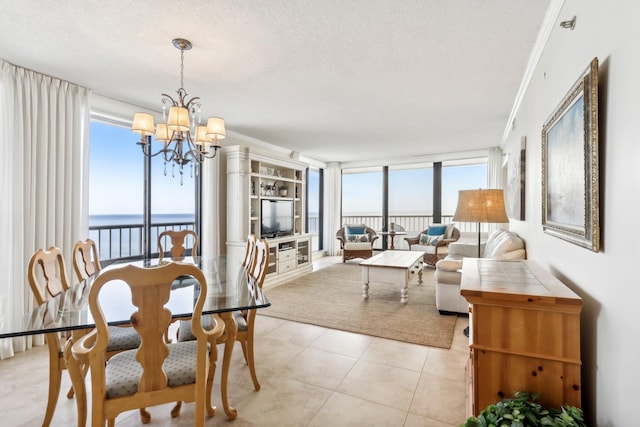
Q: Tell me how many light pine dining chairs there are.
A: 6